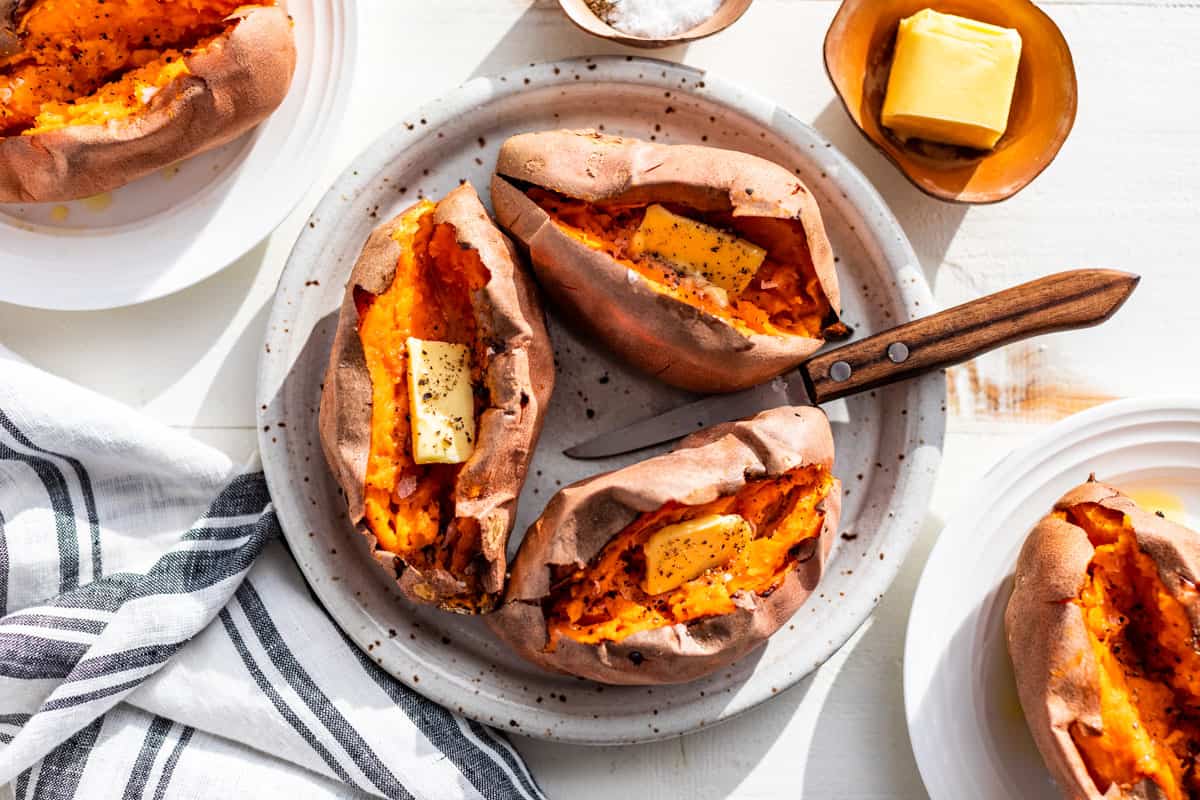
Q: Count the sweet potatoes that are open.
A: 5